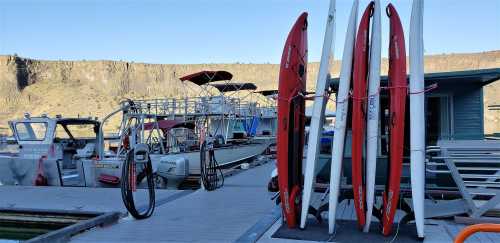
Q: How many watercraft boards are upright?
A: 7